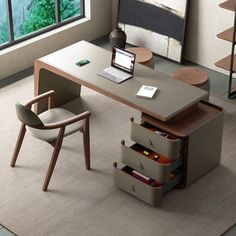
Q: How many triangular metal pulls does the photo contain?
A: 3